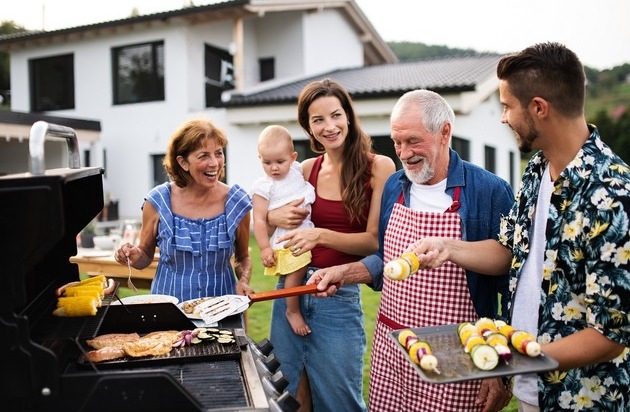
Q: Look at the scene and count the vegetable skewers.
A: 5